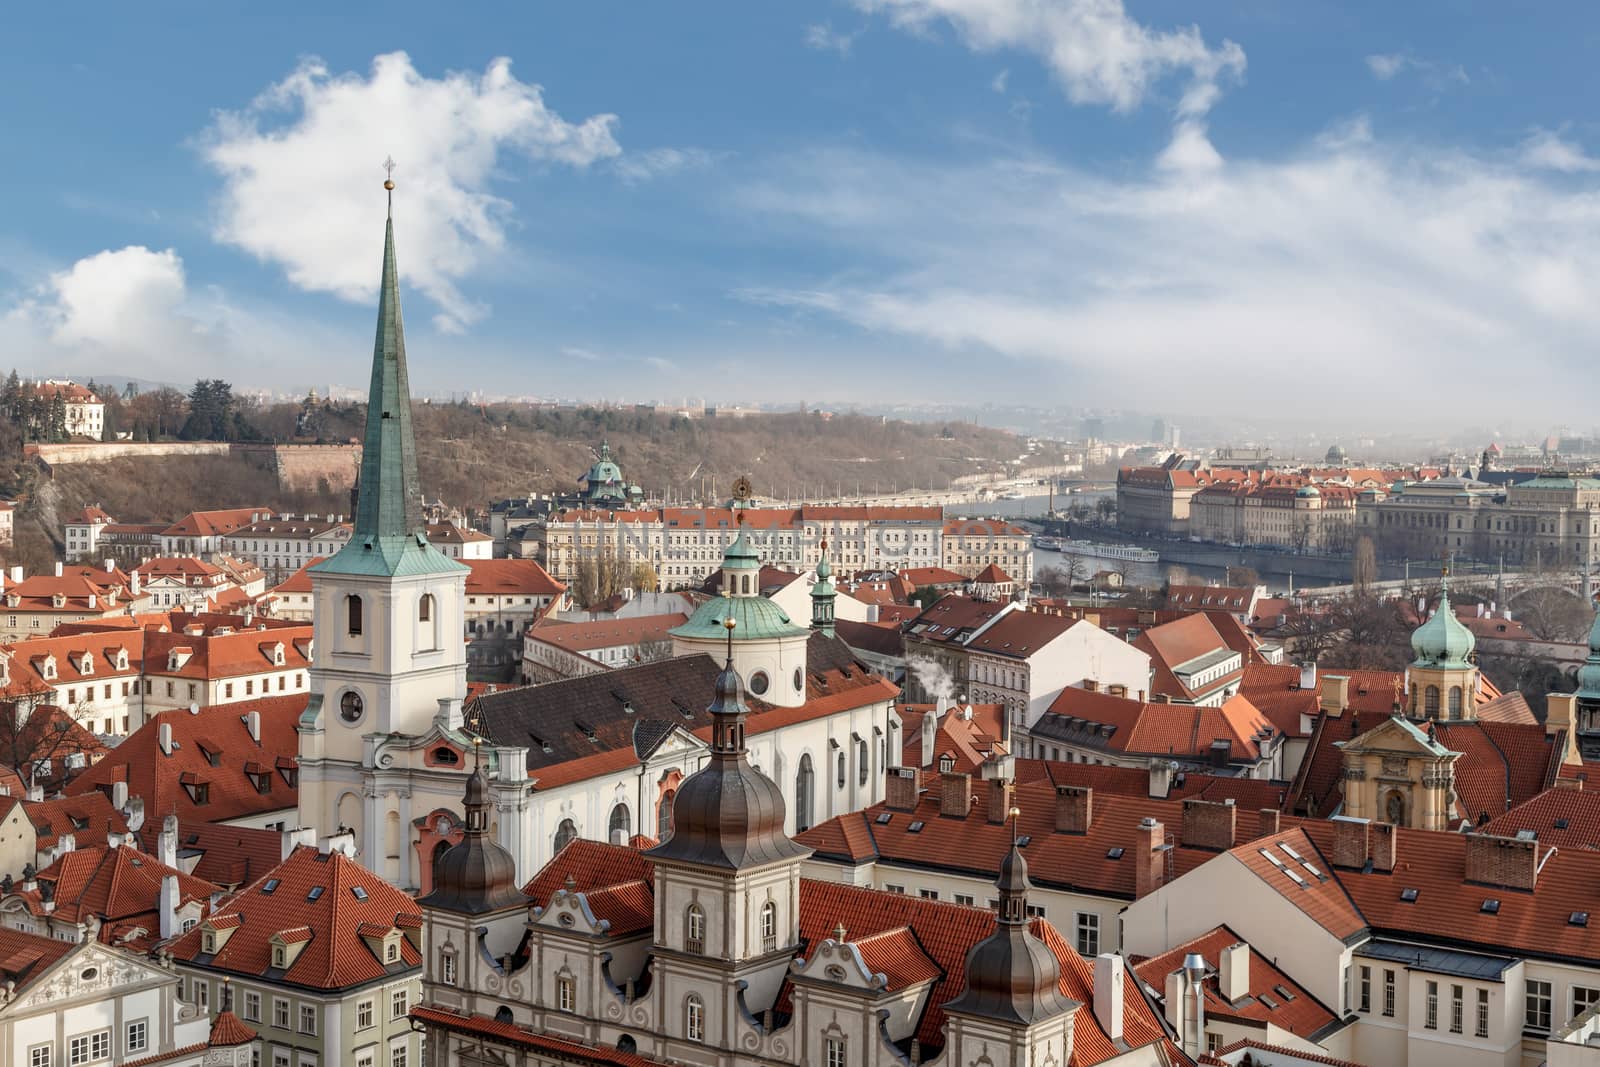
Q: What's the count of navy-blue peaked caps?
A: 0